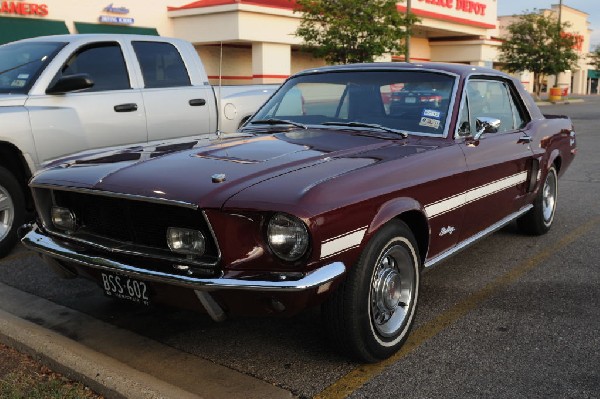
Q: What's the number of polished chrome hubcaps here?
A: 2